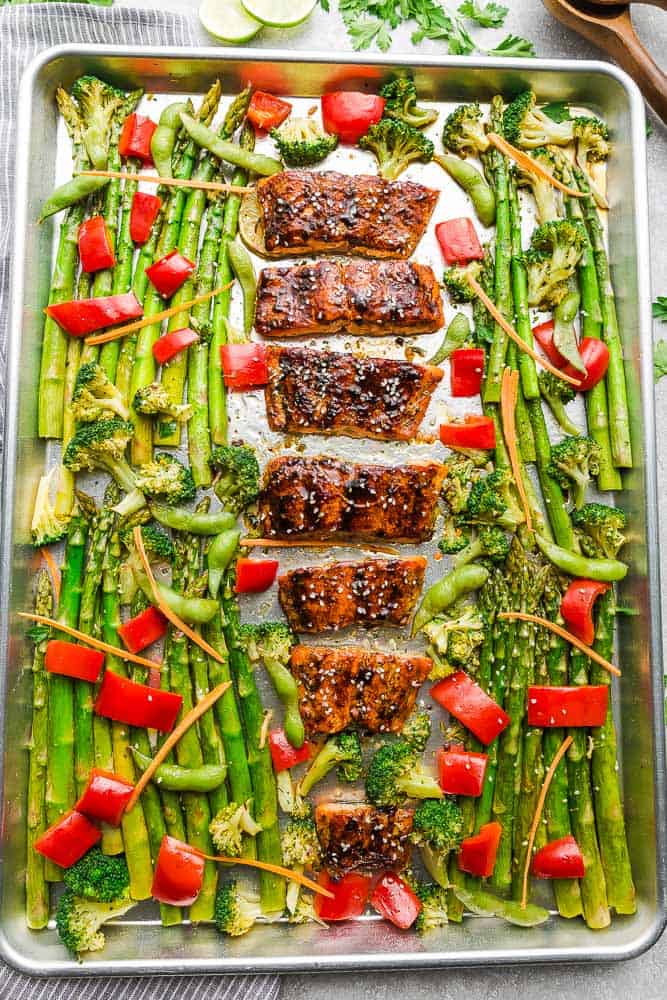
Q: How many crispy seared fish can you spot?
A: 7